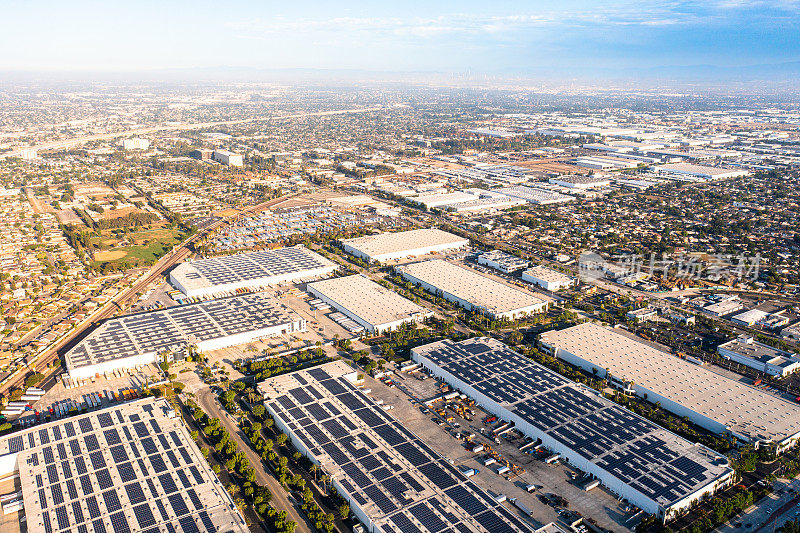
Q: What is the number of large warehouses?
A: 9